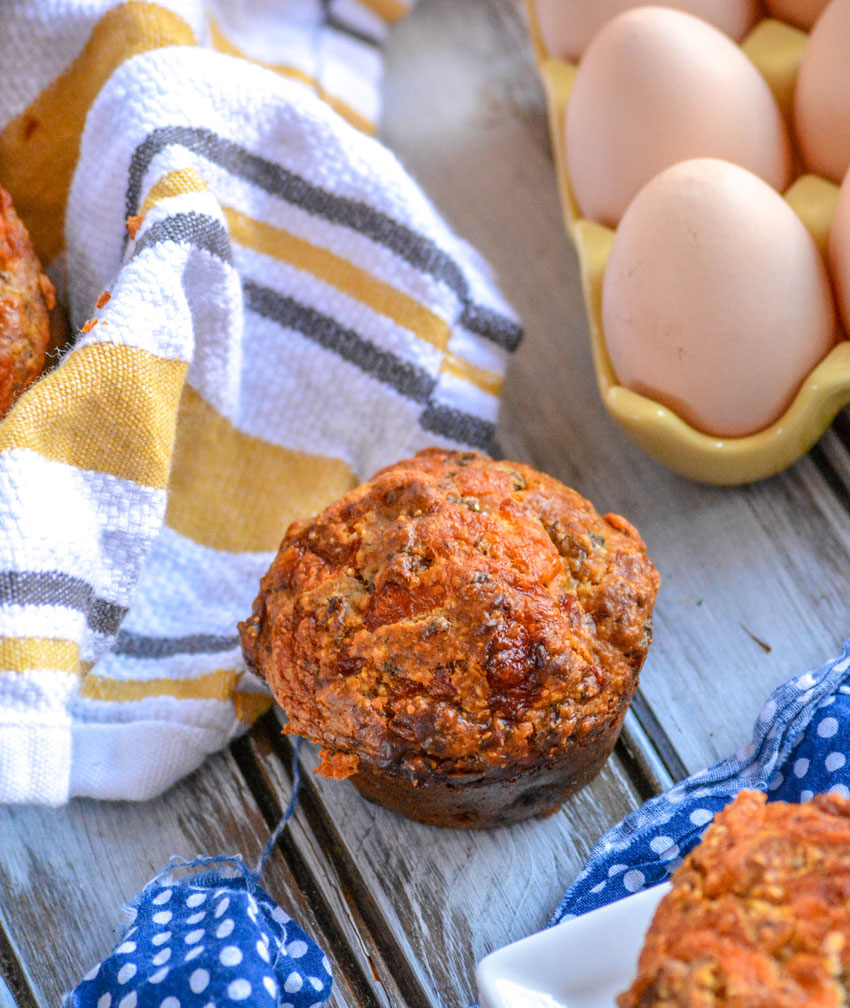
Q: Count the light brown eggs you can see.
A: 6